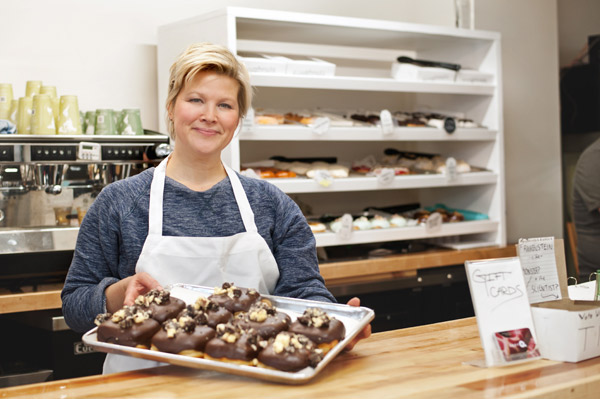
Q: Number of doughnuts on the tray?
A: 9